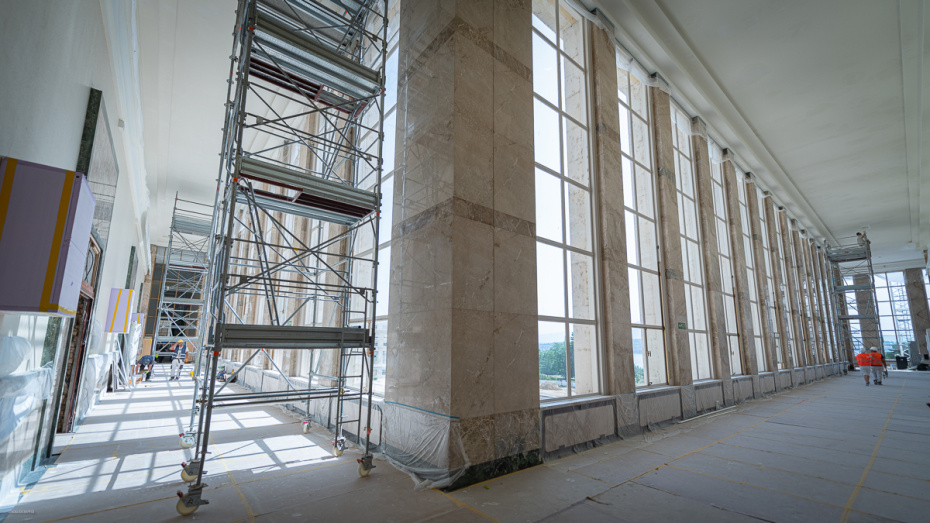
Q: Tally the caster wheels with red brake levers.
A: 6